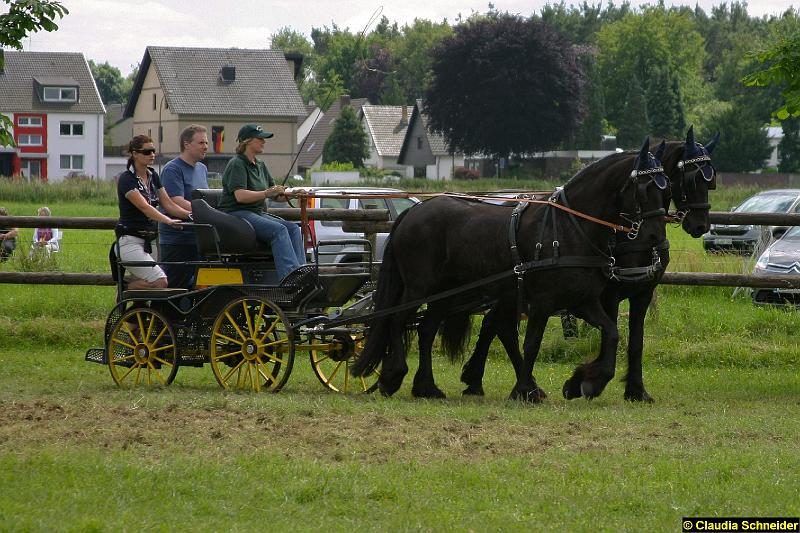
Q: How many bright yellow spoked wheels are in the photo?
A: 3